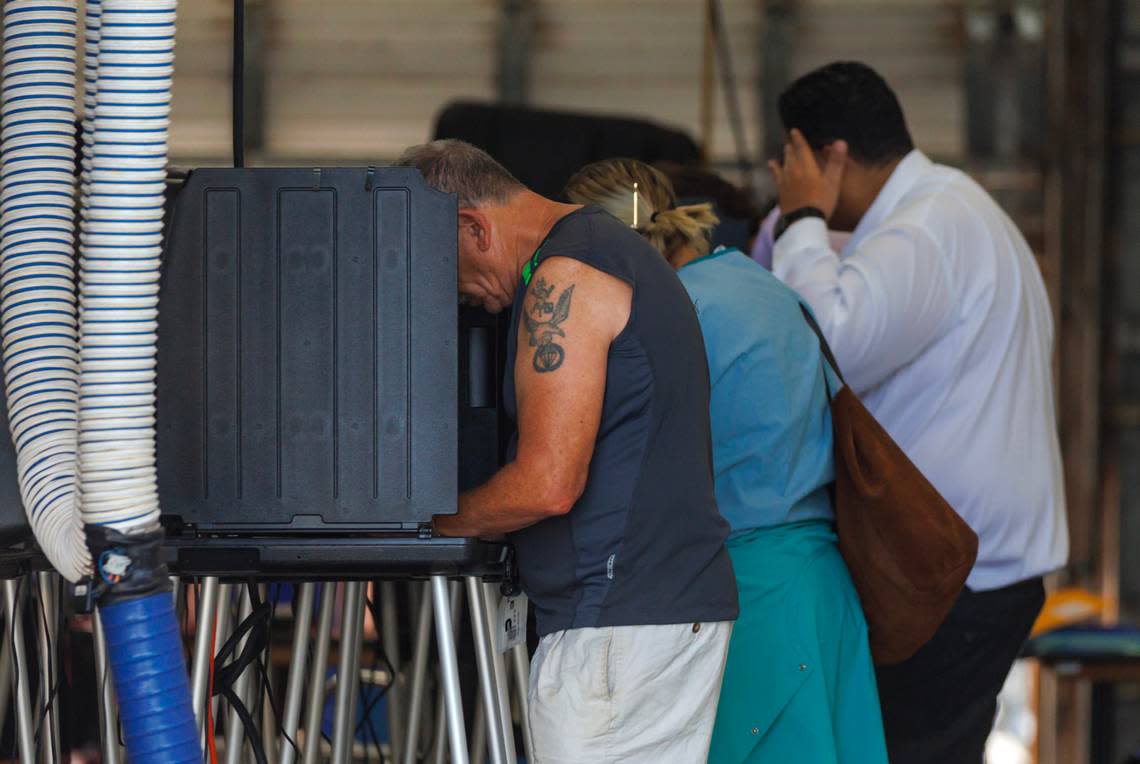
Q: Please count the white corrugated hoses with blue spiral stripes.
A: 3